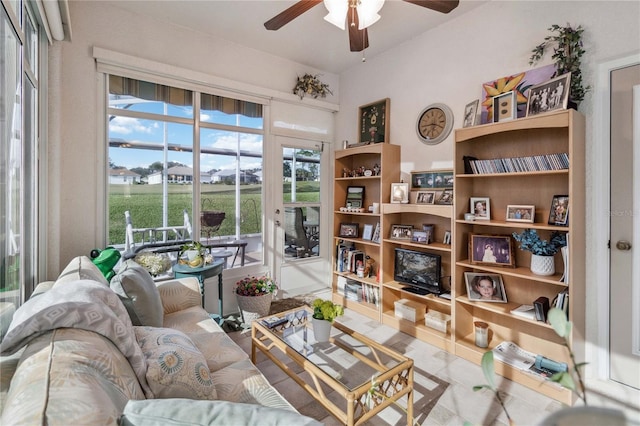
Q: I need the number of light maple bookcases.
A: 3